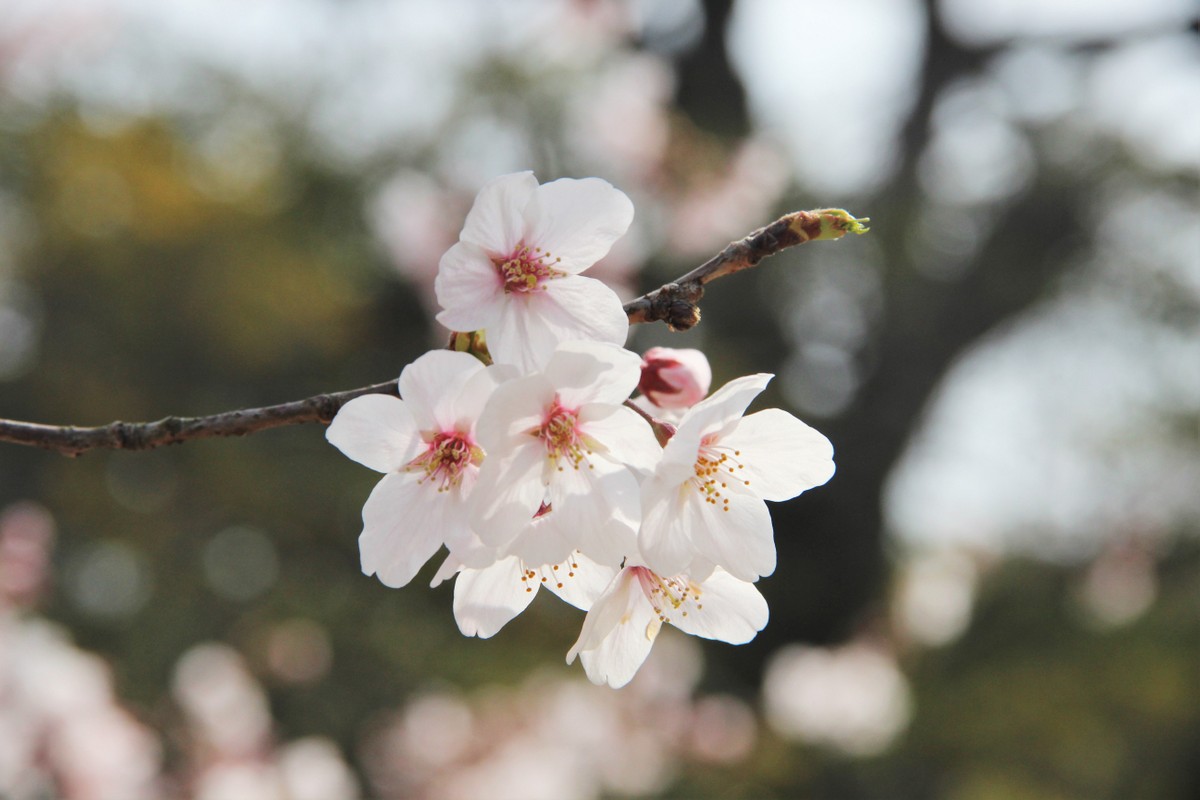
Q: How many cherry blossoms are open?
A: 6